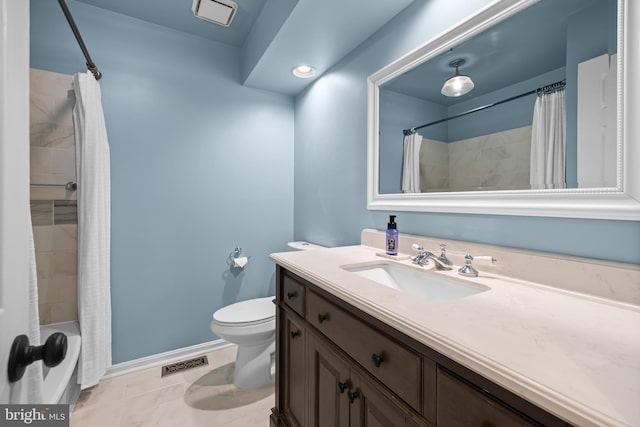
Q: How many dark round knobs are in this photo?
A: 7